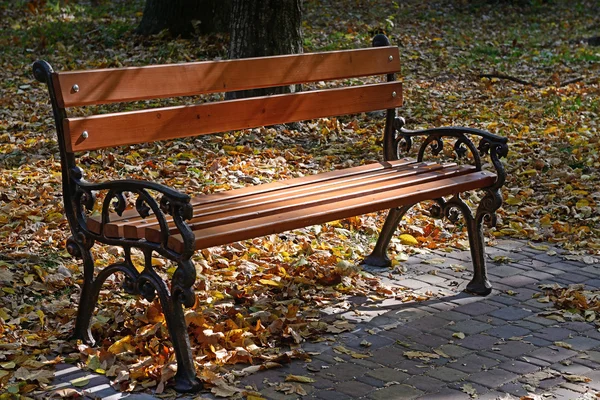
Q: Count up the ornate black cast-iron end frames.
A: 2